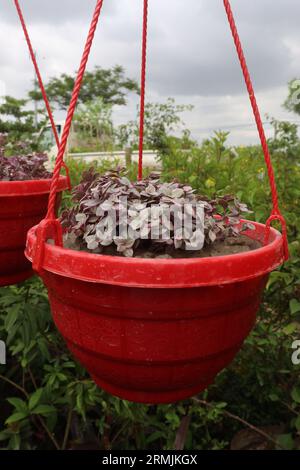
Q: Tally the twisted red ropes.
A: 4